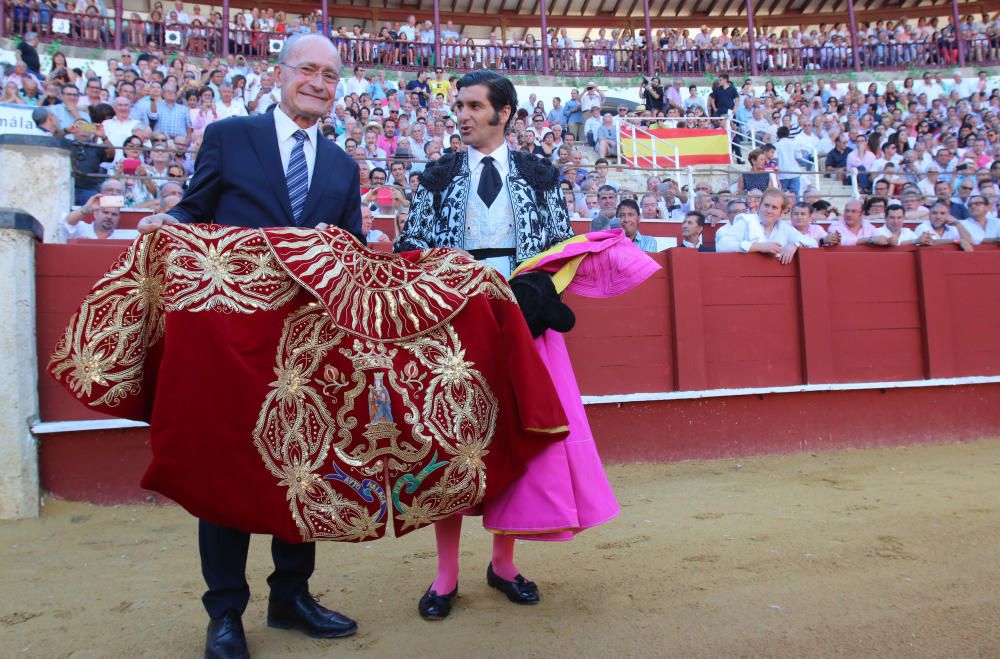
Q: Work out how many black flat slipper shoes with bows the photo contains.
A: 2